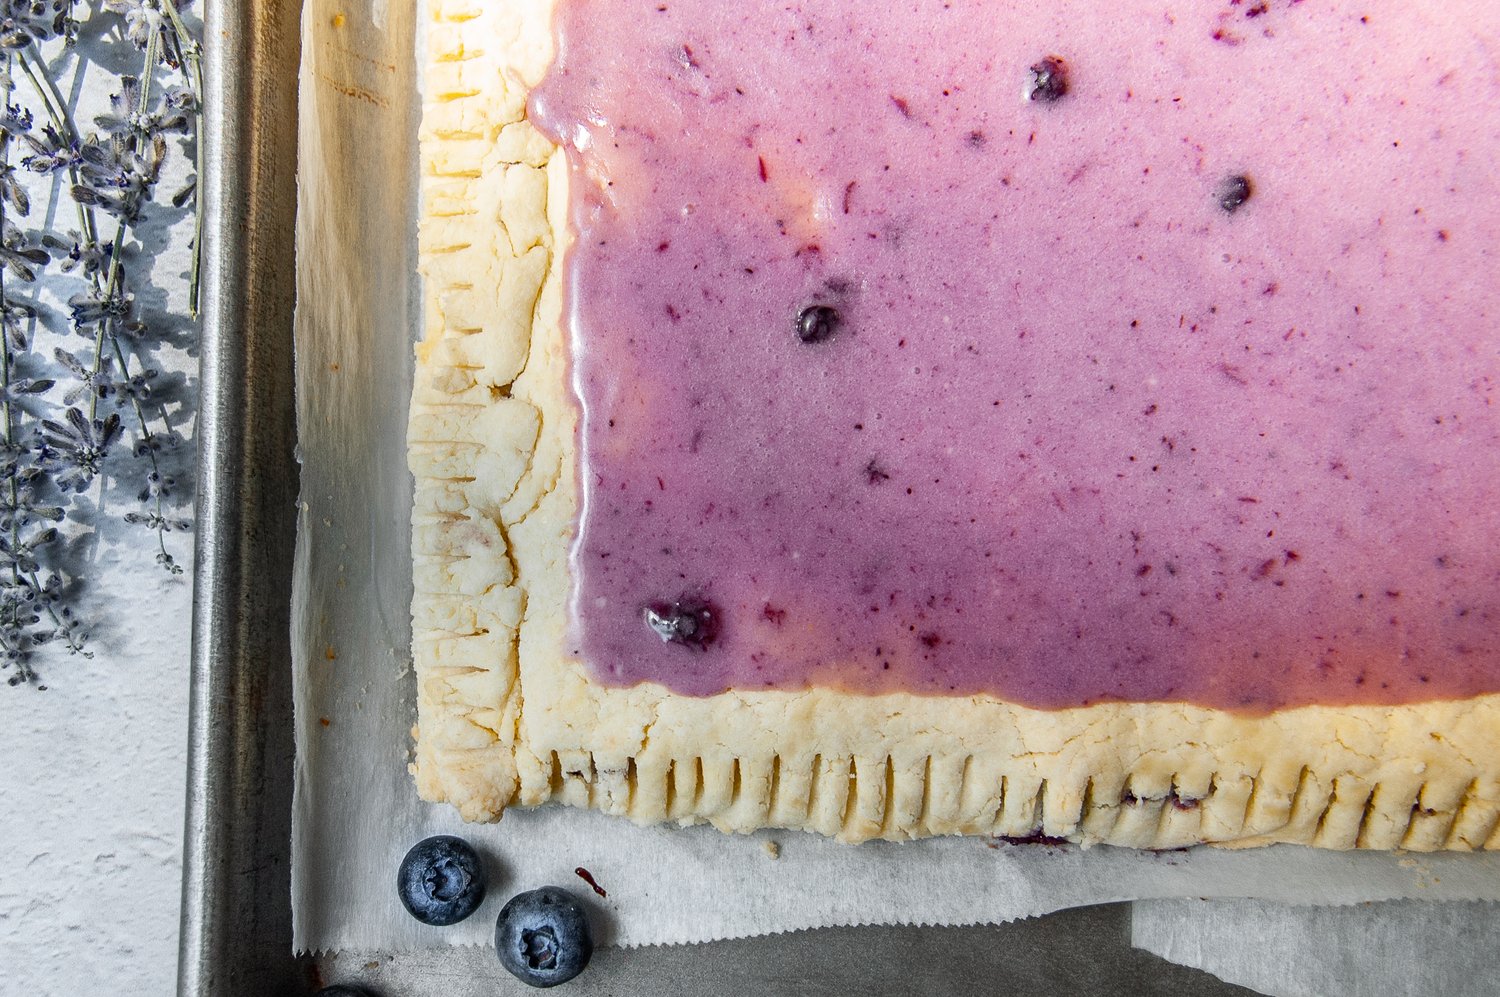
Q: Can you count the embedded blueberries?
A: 4